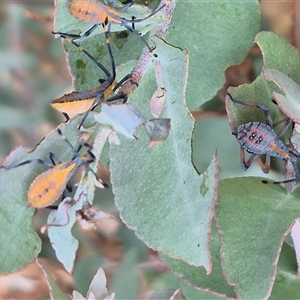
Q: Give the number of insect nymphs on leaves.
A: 4